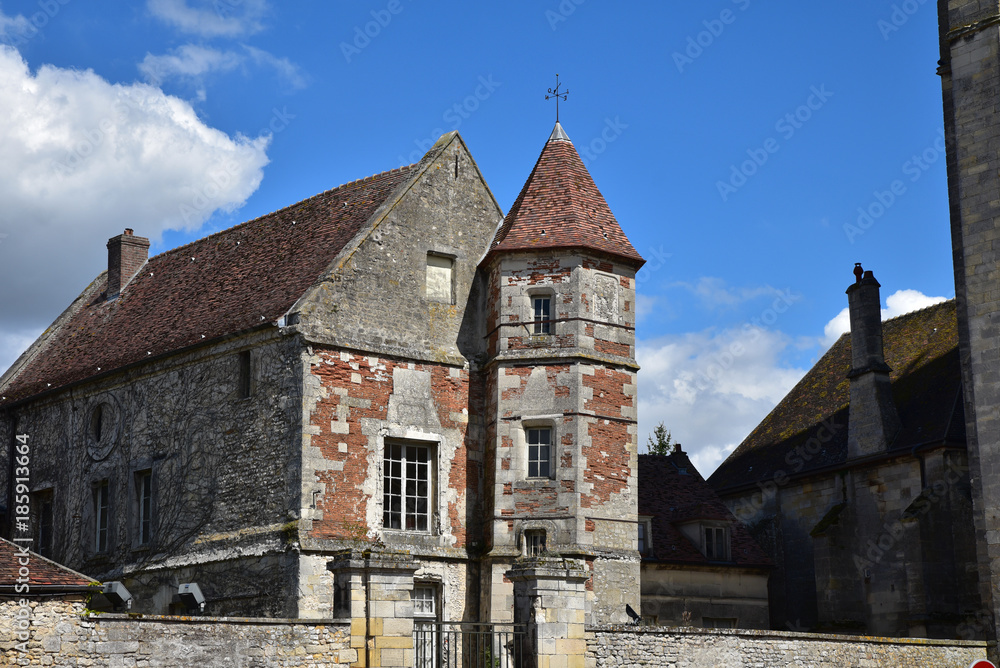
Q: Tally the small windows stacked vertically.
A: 3